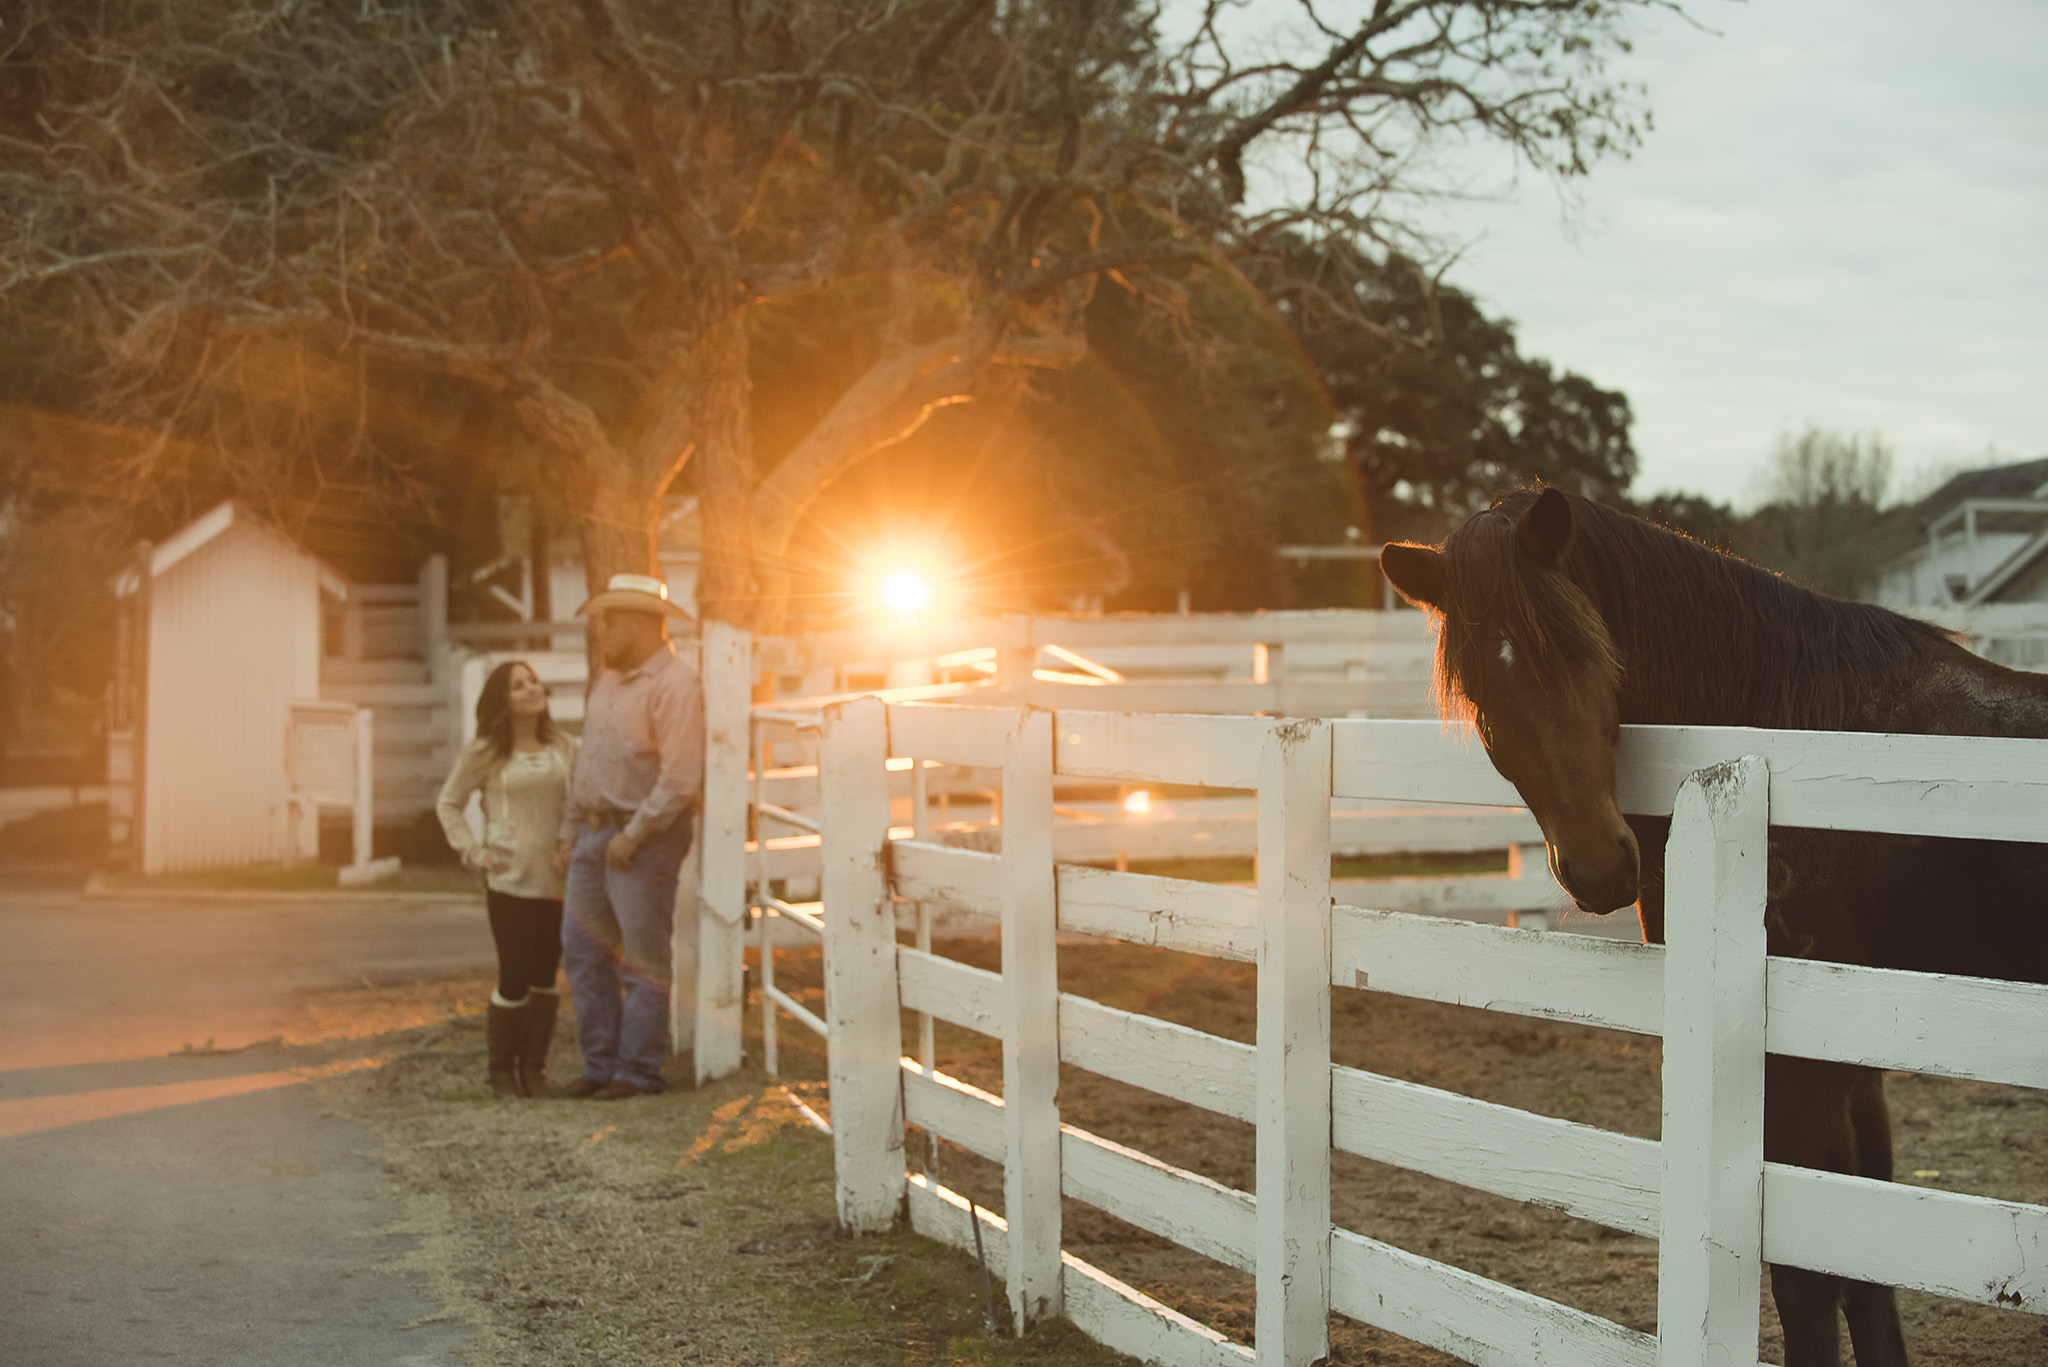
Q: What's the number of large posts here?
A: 5